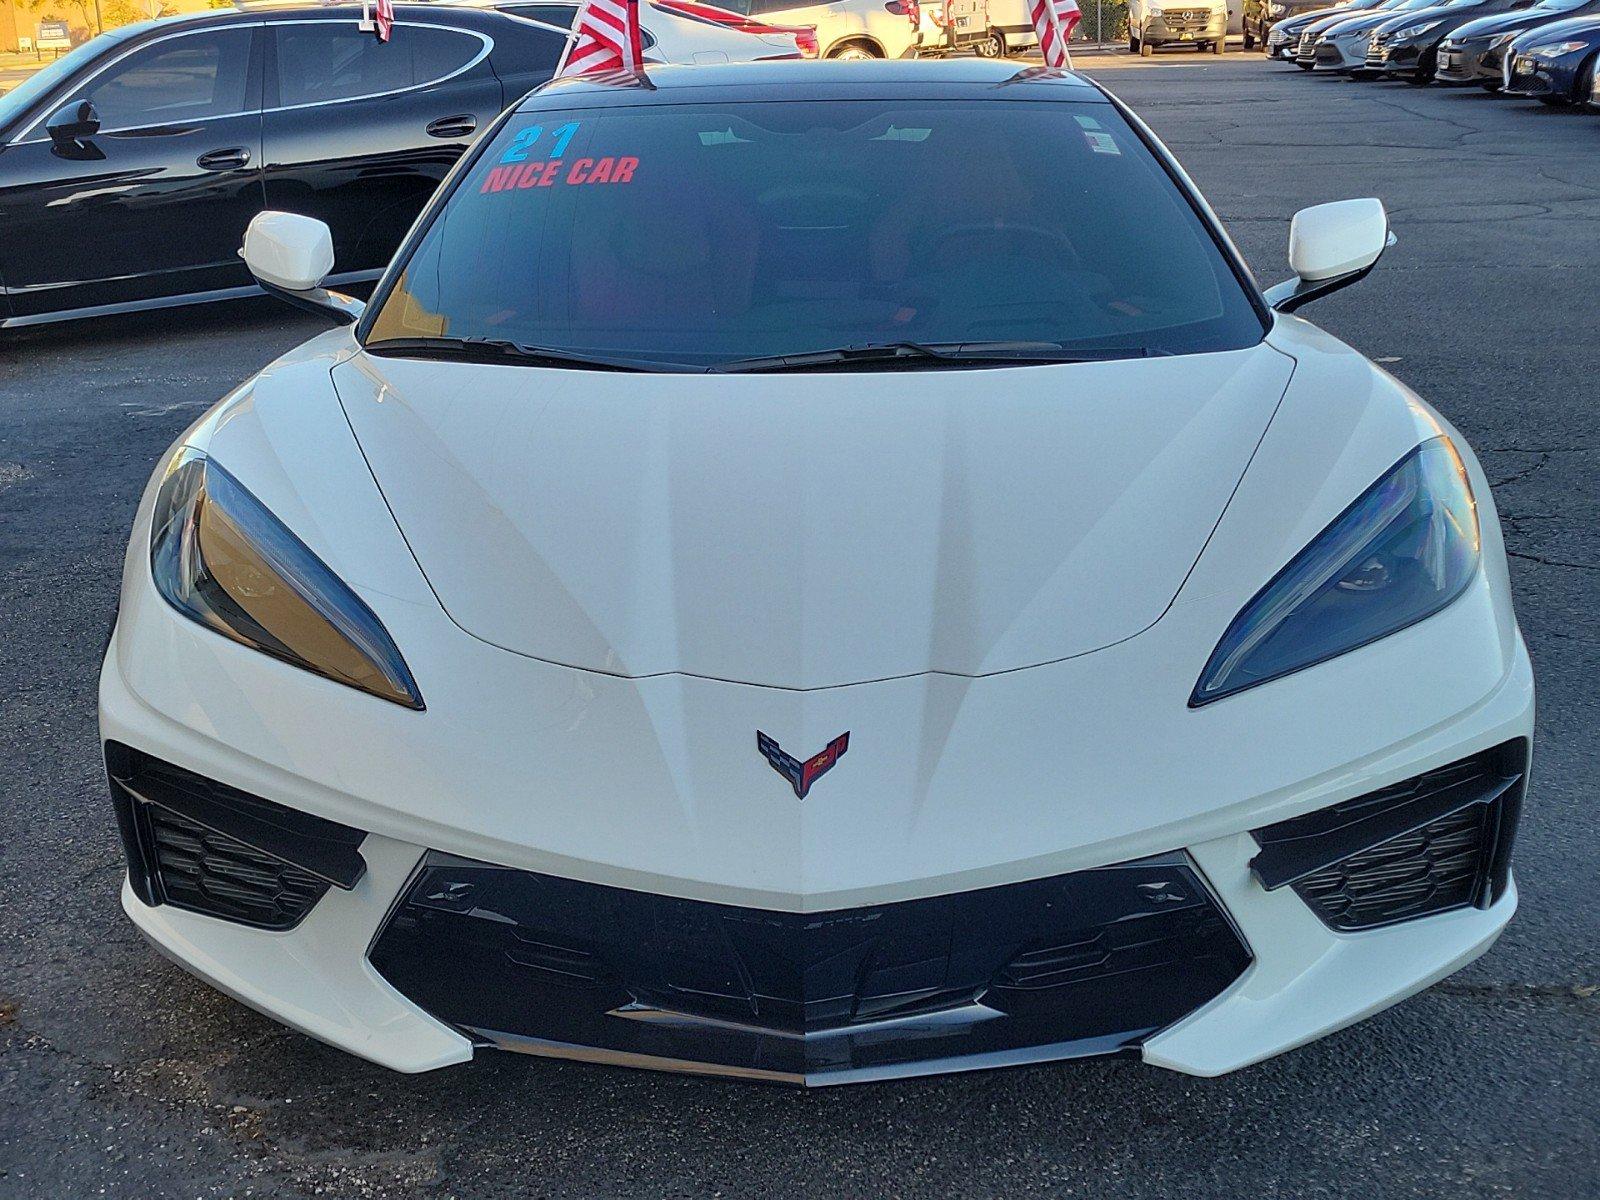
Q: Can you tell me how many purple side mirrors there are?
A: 0